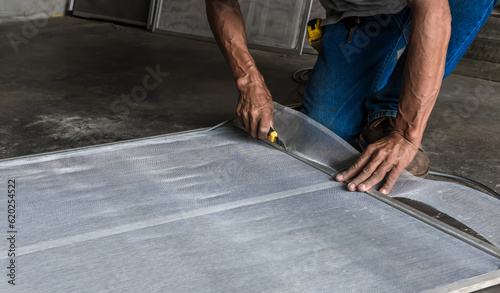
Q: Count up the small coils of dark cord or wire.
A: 1